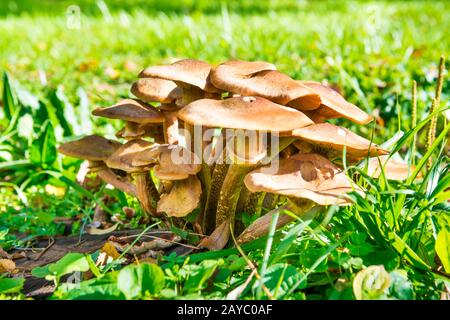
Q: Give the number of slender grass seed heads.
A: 3